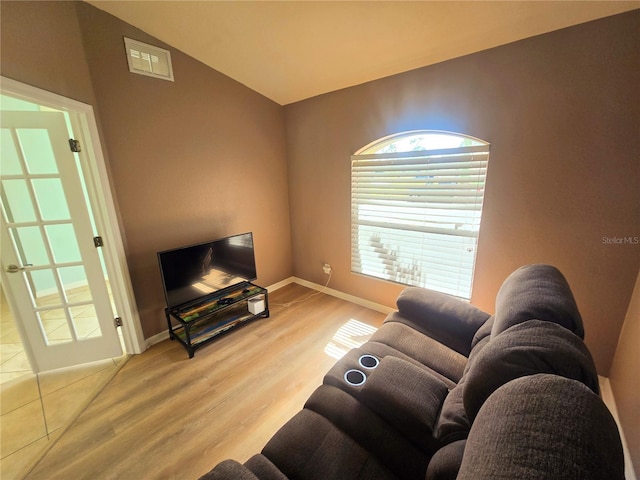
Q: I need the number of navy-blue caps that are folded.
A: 0